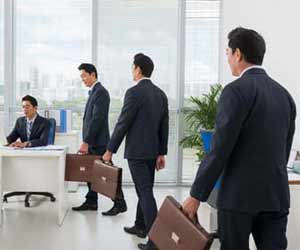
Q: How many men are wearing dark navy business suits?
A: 4